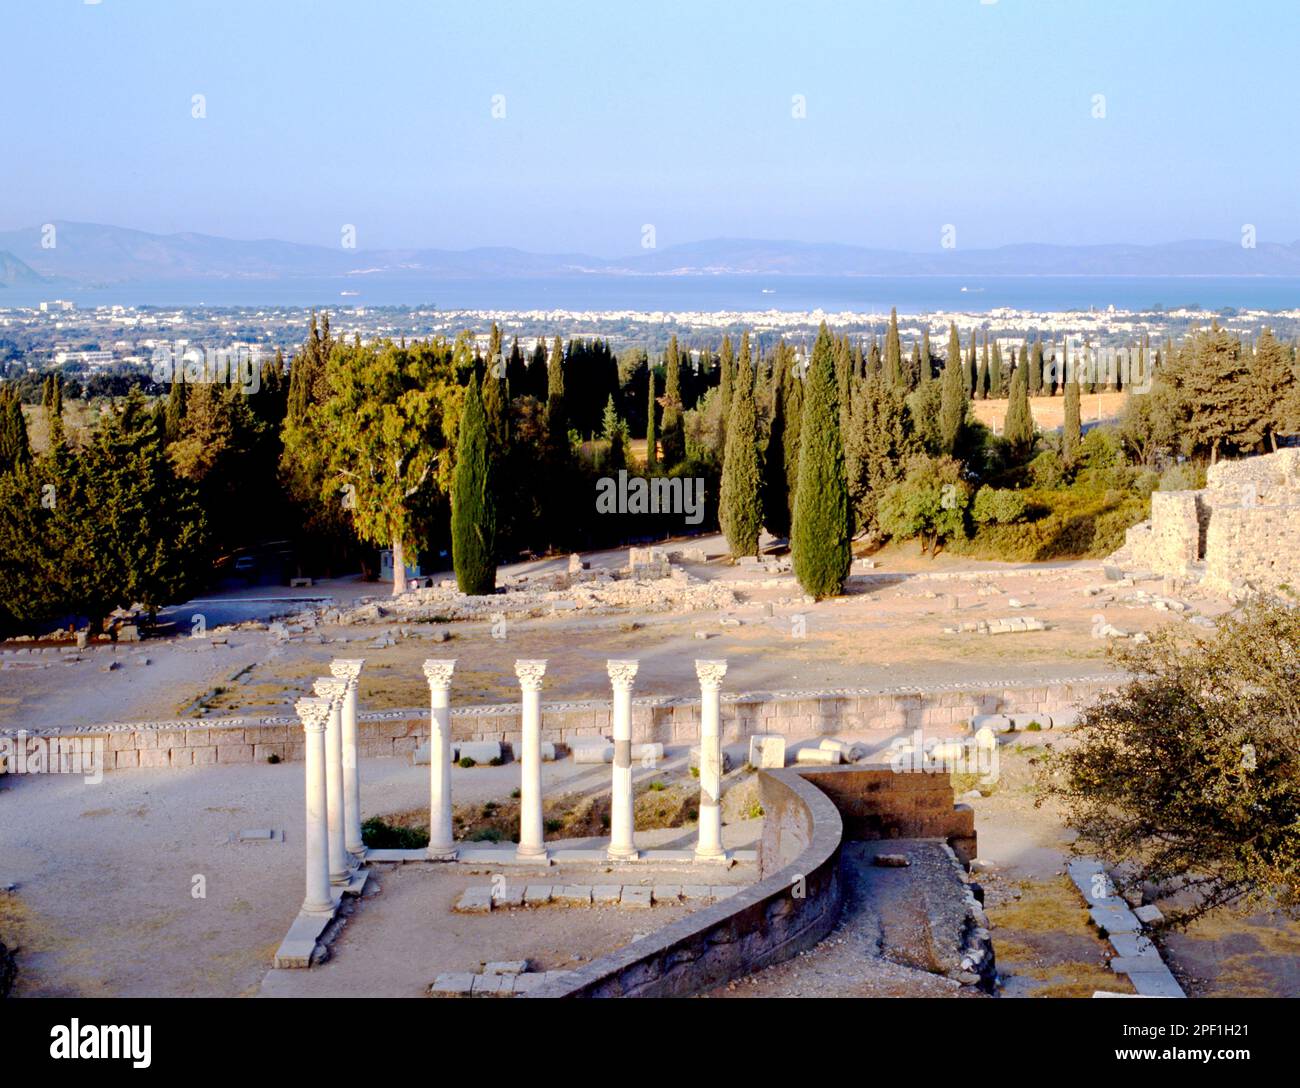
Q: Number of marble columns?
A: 7